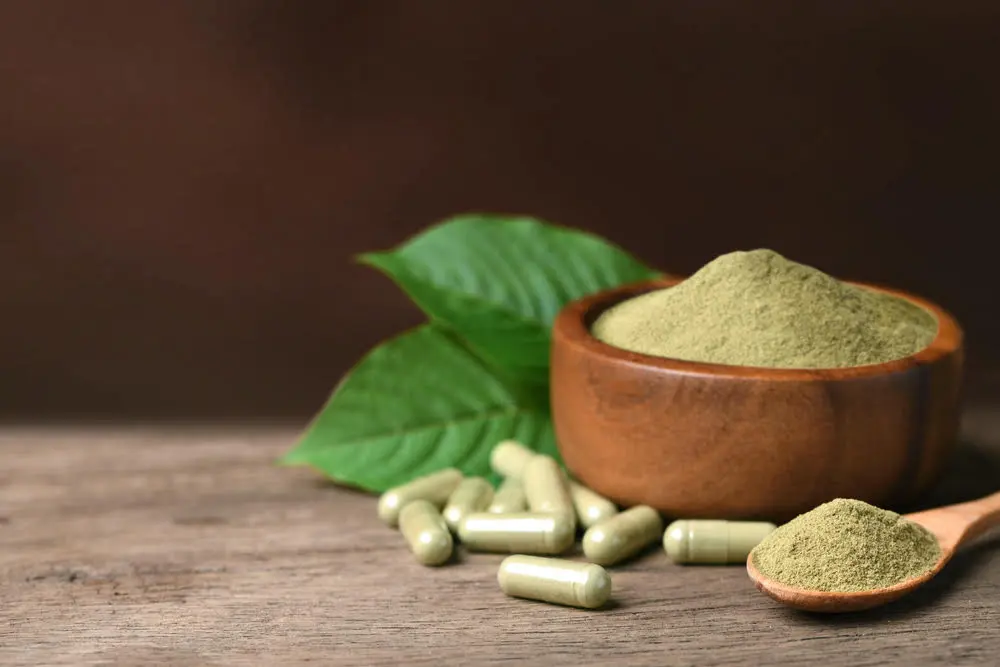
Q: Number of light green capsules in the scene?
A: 11